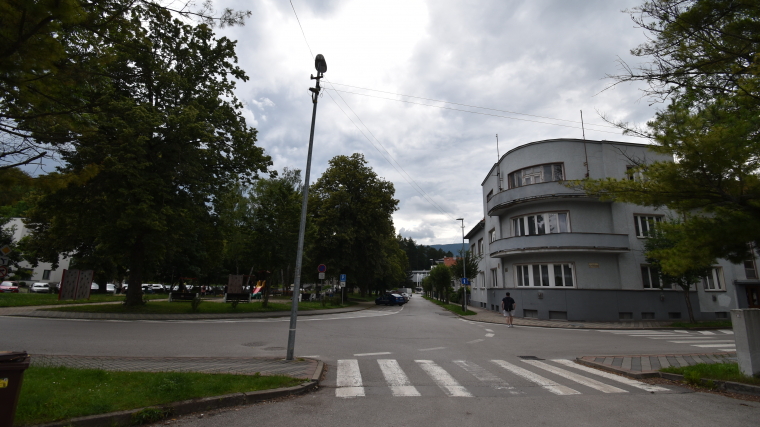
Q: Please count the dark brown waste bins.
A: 1